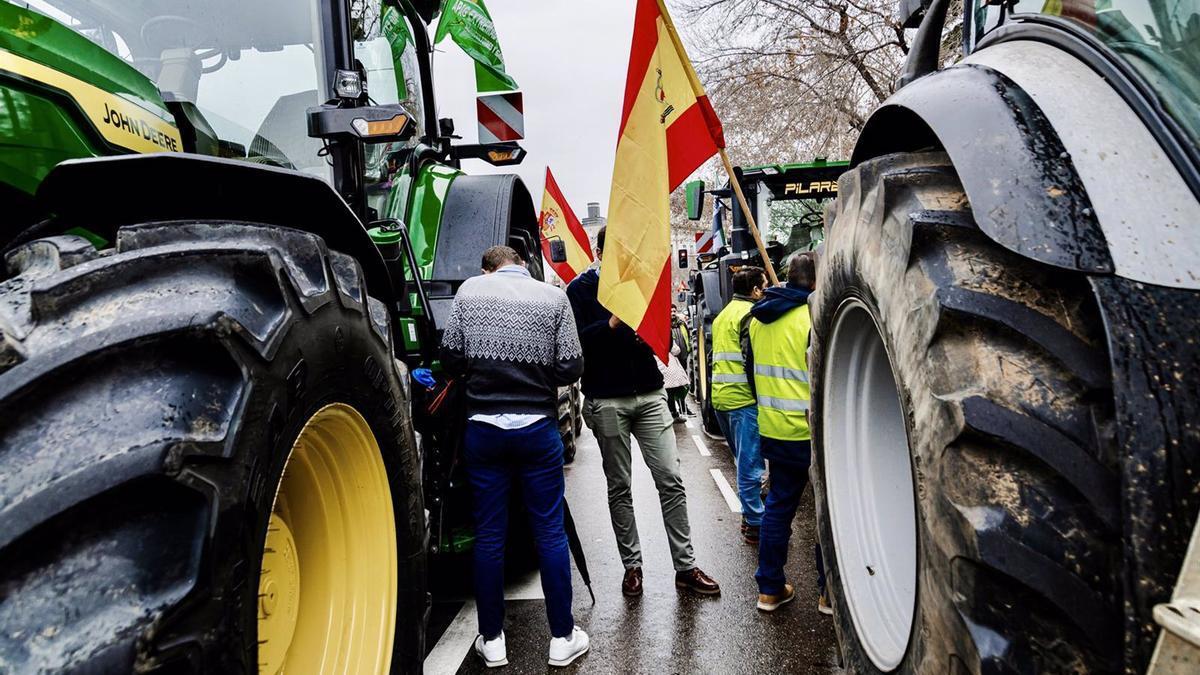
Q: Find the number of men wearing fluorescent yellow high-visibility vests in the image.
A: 2